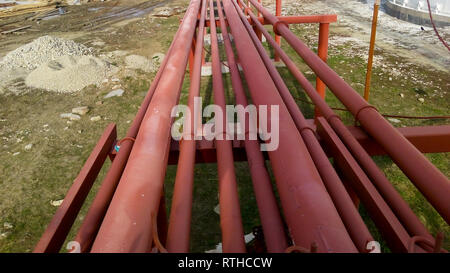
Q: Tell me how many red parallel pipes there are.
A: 9